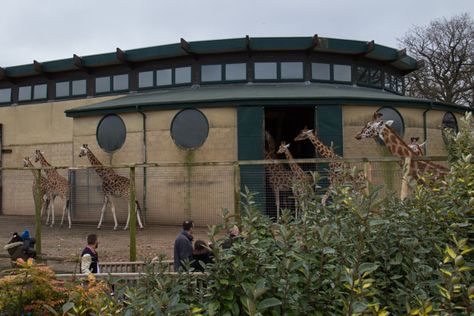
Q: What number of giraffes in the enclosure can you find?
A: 8